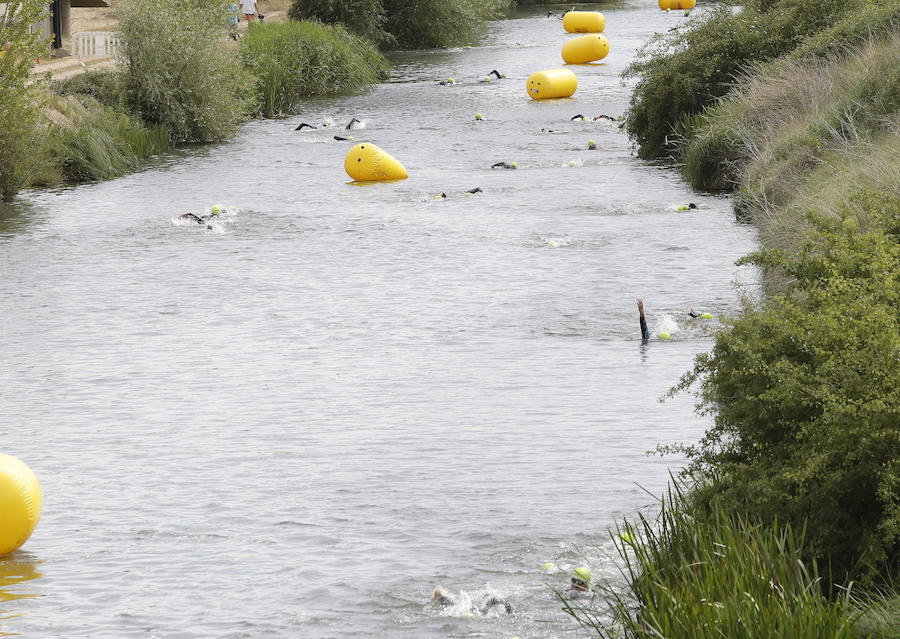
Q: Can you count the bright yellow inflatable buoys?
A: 6